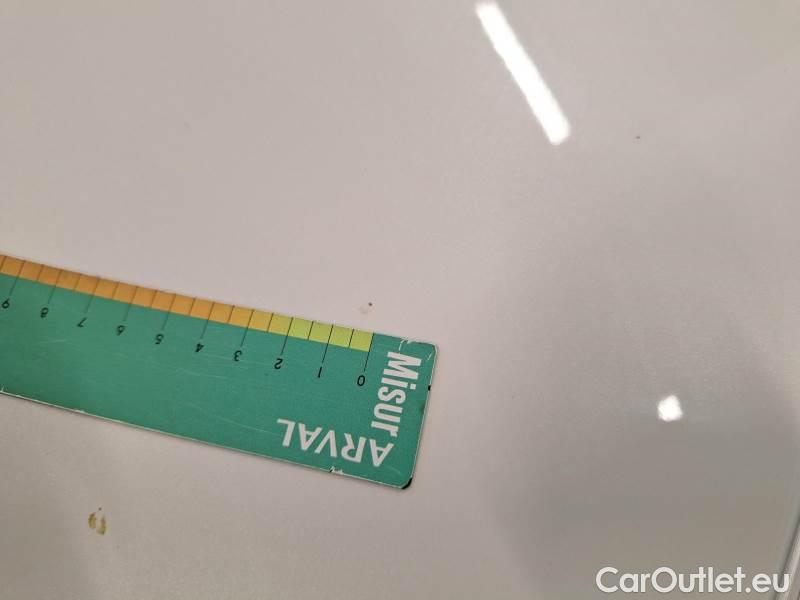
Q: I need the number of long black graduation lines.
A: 10